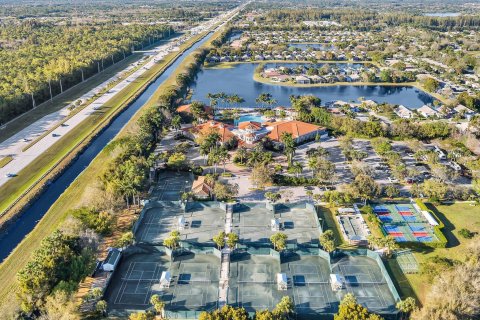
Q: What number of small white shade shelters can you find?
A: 5